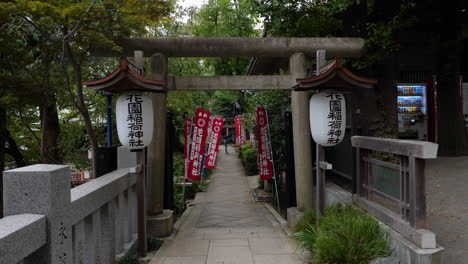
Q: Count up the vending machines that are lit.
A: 1